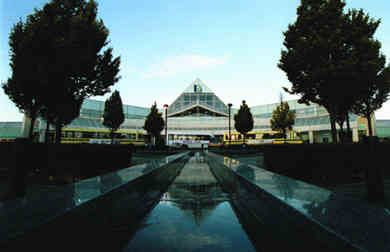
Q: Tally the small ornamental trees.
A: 4